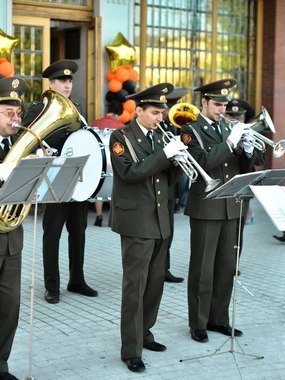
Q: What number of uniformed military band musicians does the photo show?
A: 6